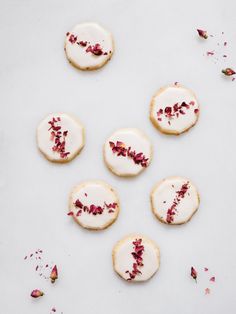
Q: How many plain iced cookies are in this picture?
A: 0